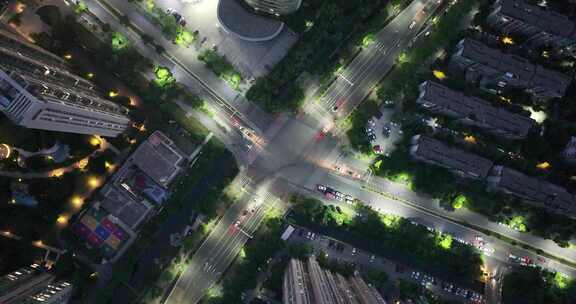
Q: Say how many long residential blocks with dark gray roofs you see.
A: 5